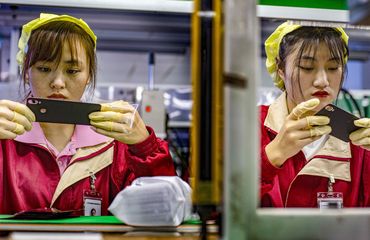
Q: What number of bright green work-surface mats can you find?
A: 1